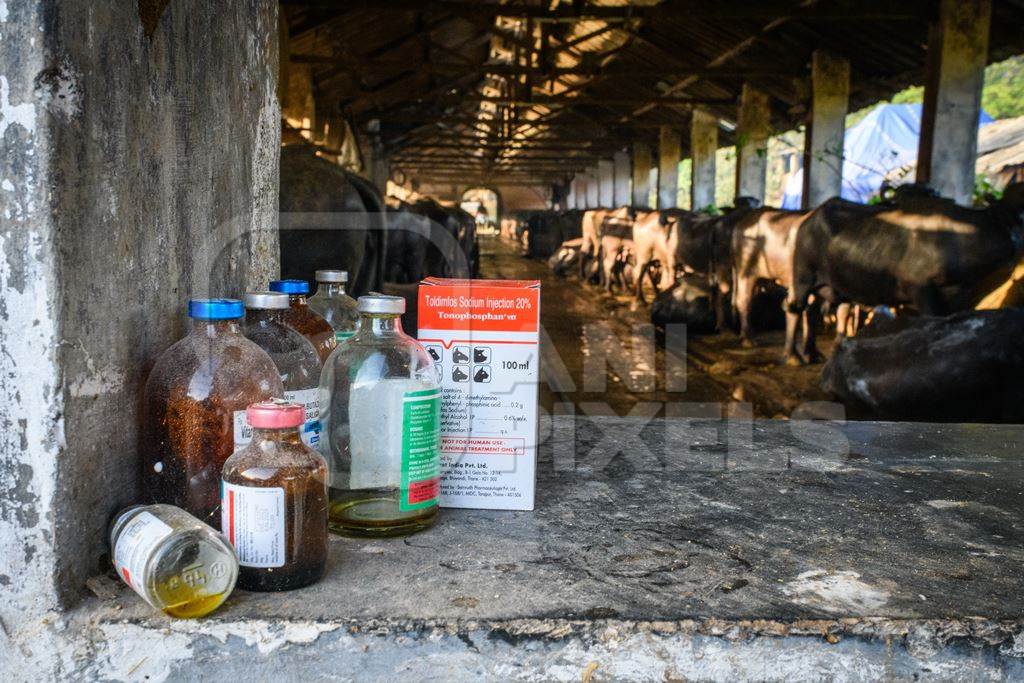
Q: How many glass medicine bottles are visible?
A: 7